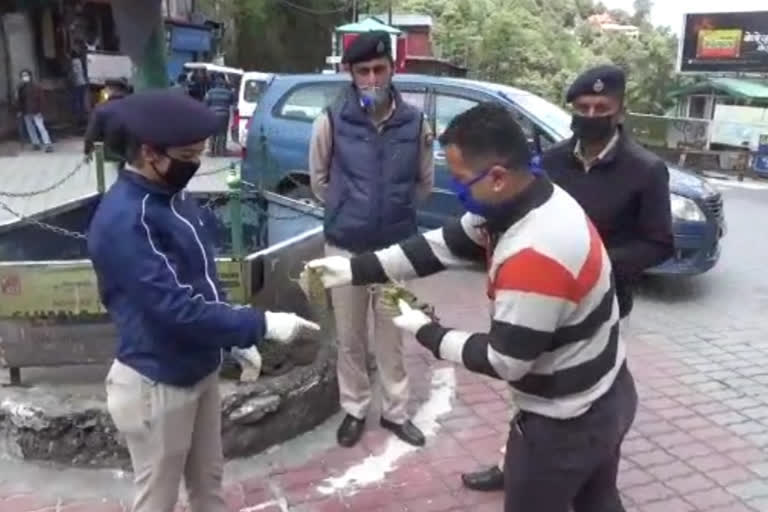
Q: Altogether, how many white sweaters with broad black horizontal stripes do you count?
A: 1